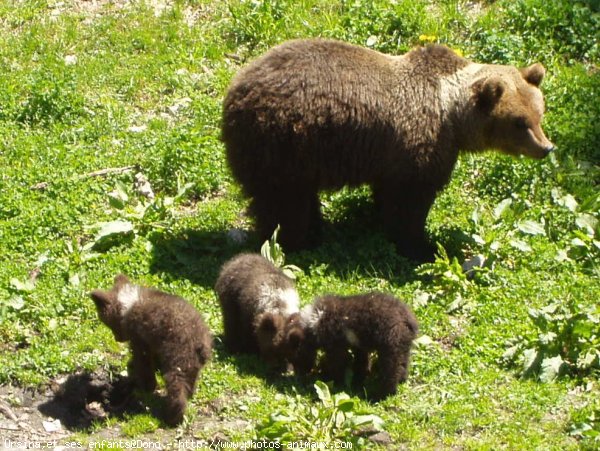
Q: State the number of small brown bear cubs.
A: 3